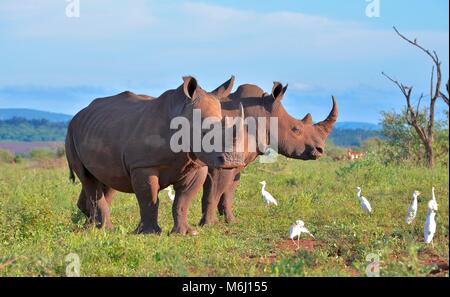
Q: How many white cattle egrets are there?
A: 7